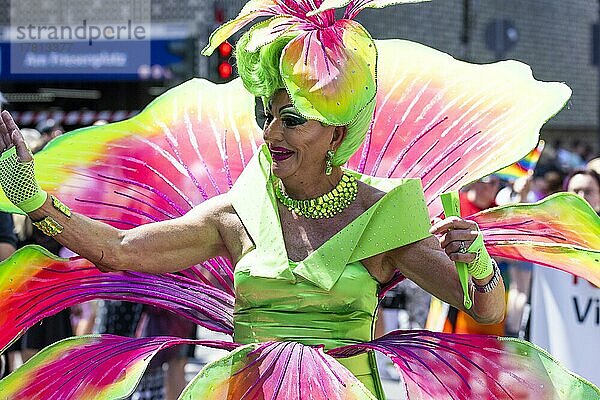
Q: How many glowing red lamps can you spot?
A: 2